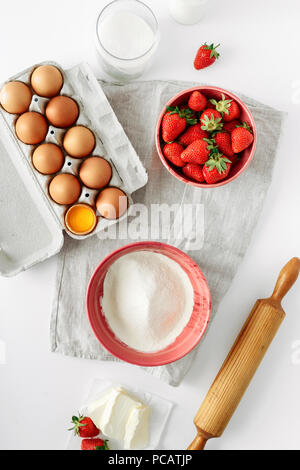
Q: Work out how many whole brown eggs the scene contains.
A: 9